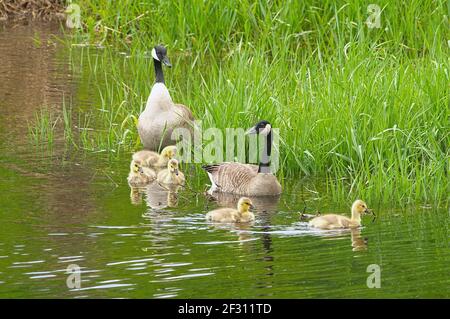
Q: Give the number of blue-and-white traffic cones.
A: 0